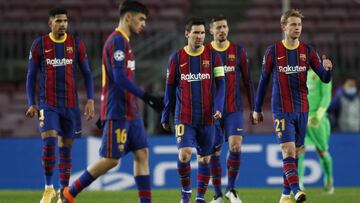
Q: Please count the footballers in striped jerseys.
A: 5